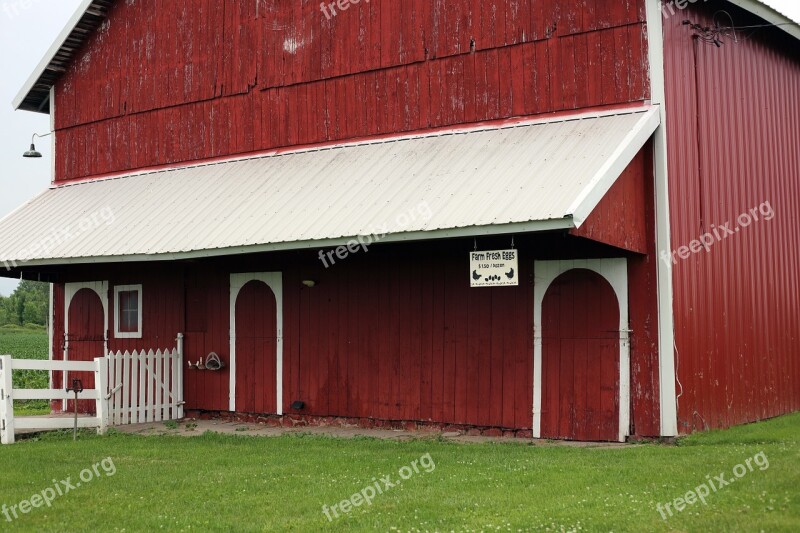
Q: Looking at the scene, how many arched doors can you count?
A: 3